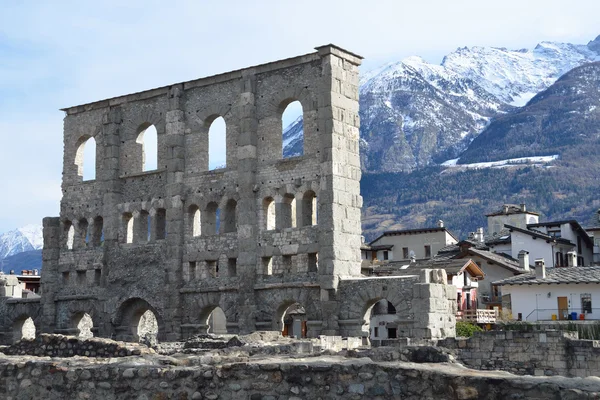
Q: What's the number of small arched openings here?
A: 12